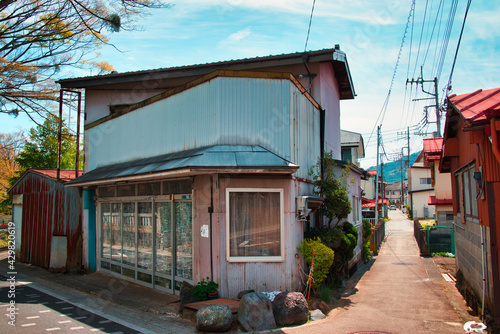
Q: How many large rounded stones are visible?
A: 3